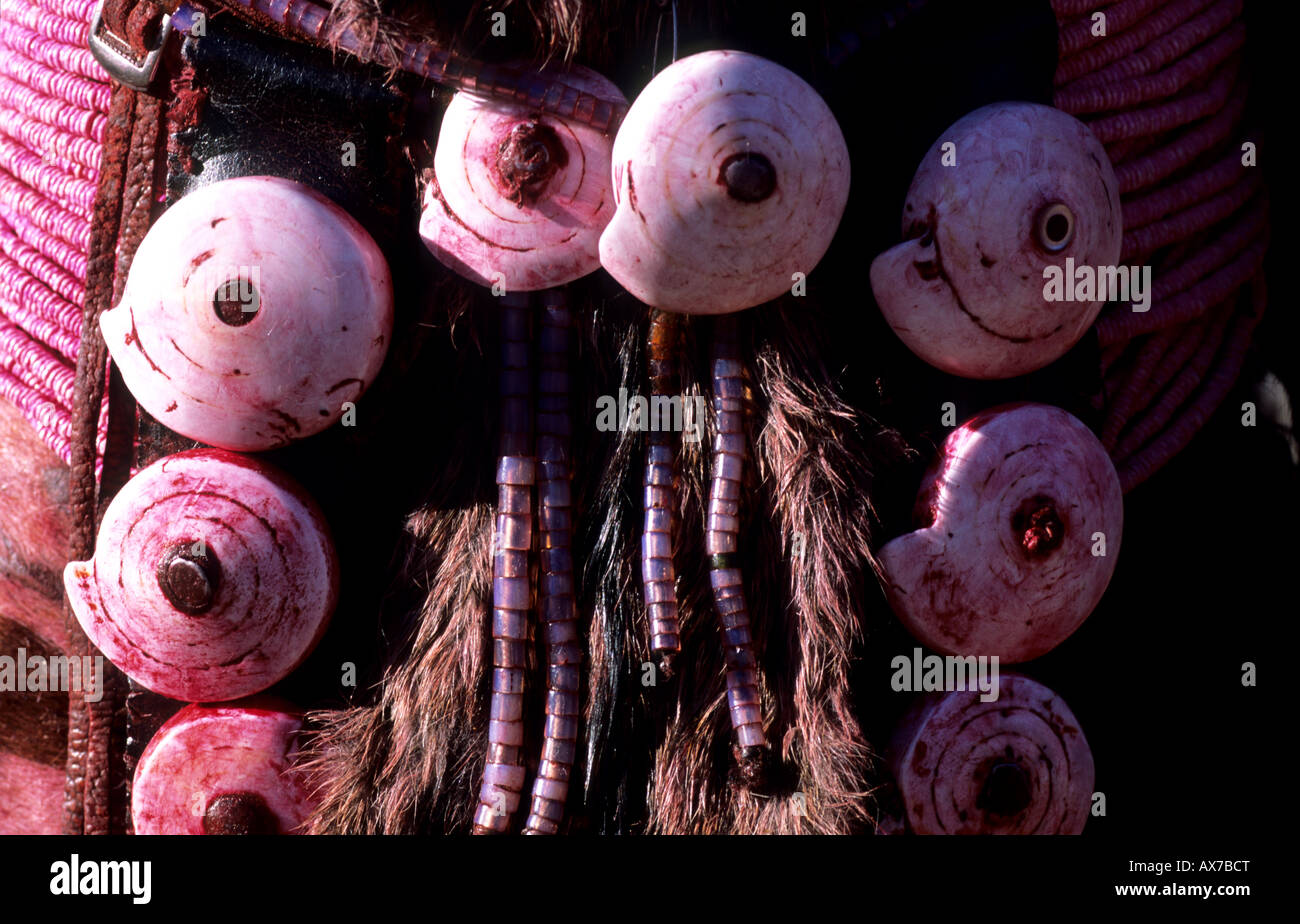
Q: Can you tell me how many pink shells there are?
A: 8